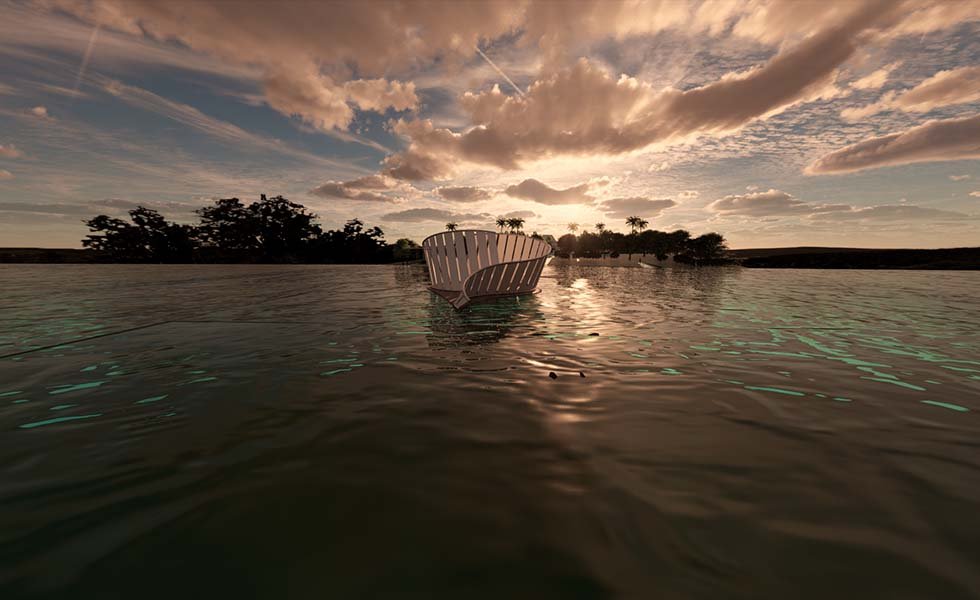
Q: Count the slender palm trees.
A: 8